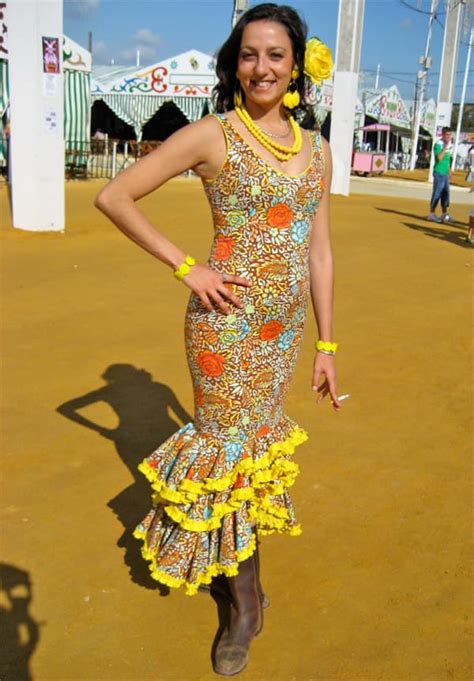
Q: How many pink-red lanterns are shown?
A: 0